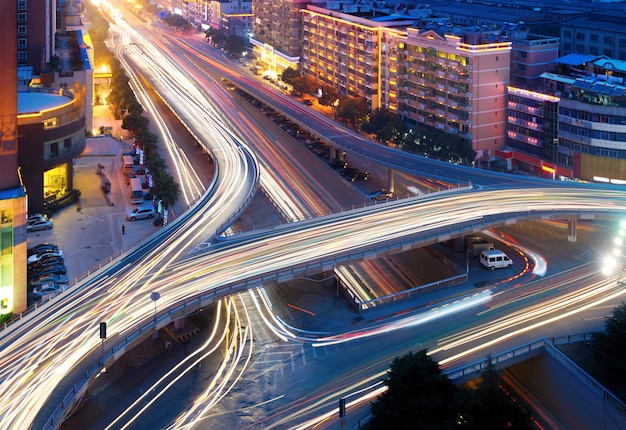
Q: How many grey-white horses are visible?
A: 0